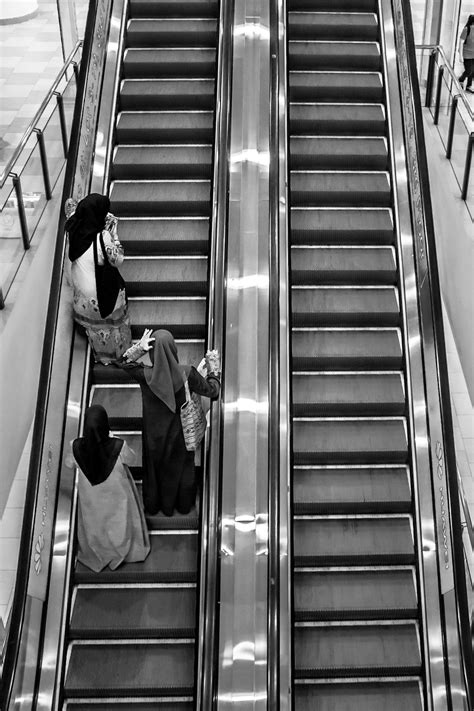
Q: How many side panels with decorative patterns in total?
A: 2